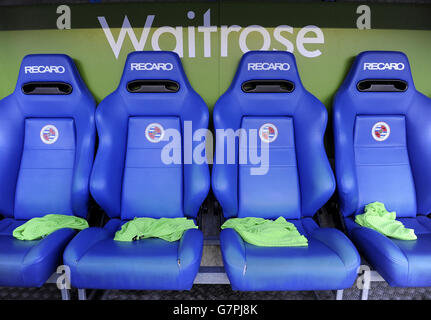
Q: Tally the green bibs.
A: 4